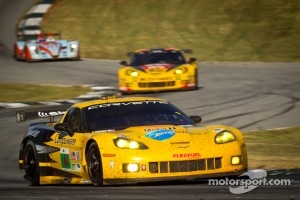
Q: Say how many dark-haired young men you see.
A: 0